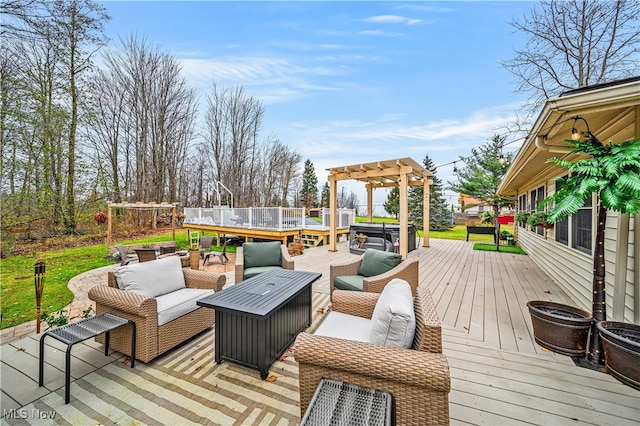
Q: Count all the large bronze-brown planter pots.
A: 2